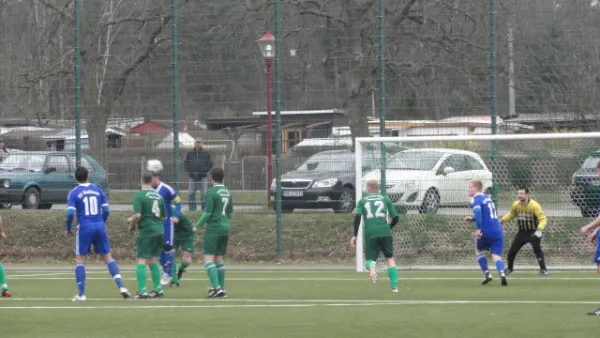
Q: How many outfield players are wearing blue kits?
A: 4